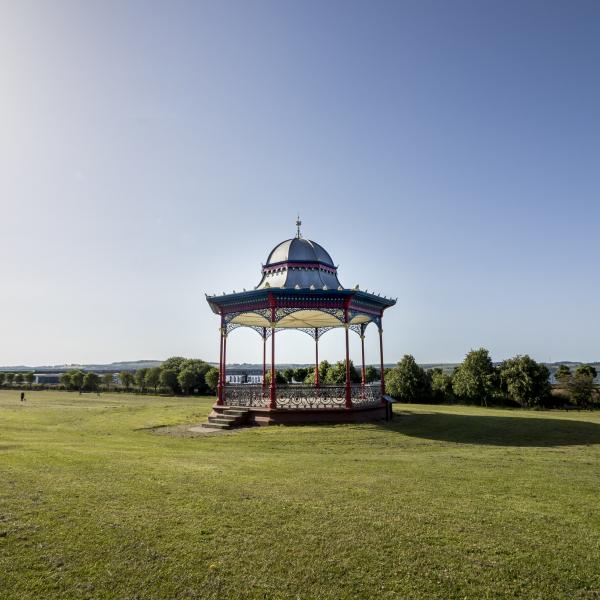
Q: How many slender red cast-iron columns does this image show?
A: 8